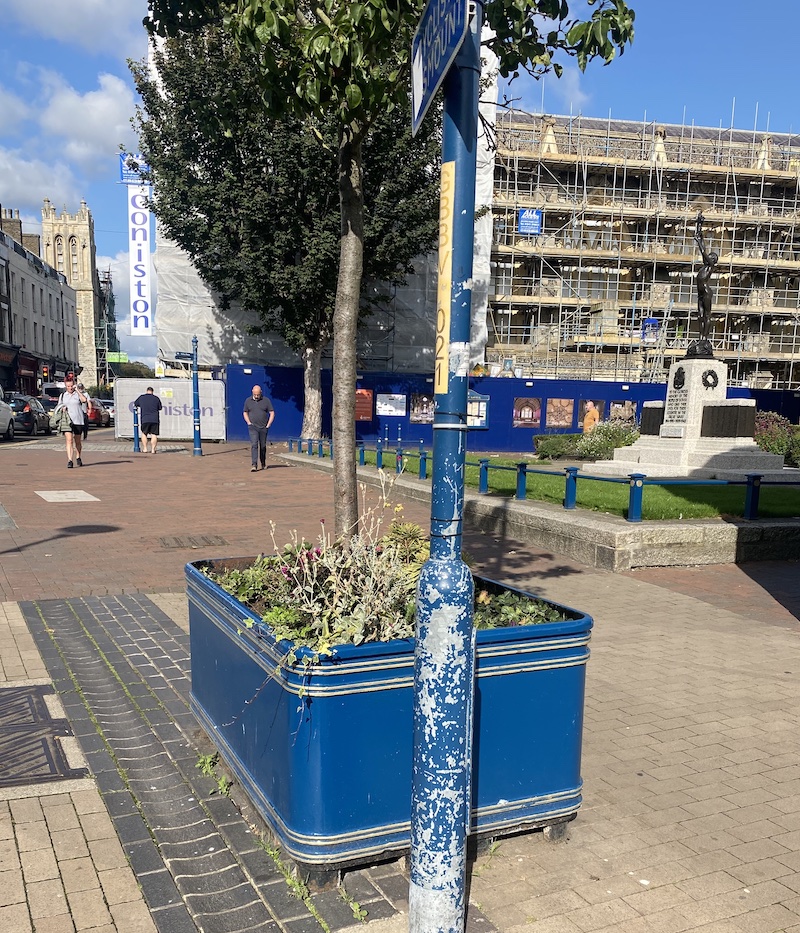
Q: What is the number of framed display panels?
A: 8